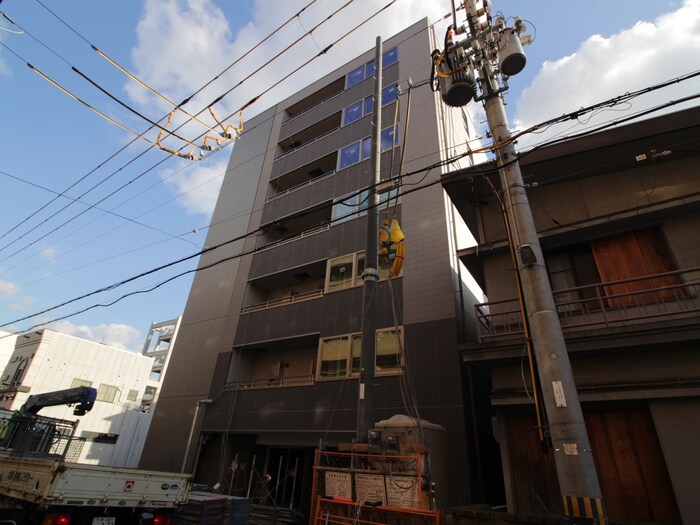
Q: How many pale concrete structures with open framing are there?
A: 1